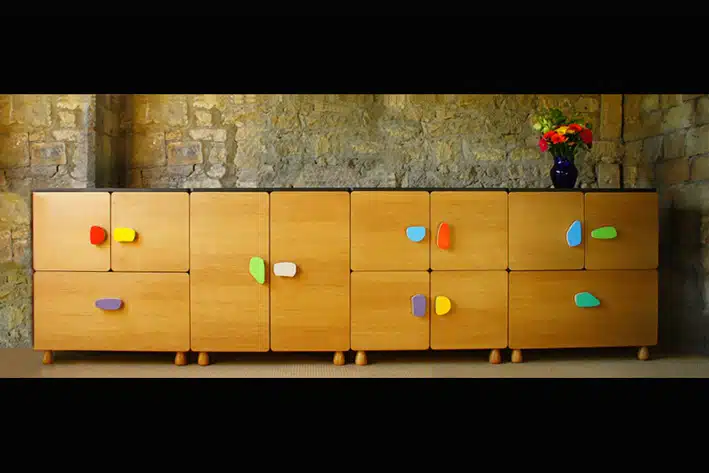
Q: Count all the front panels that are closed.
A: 12